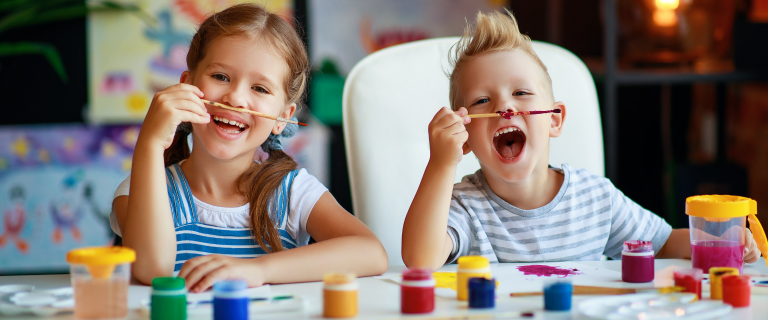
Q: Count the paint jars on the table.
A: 11